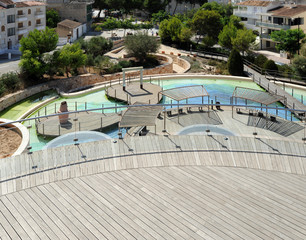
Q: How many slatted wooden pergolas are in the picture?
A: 3